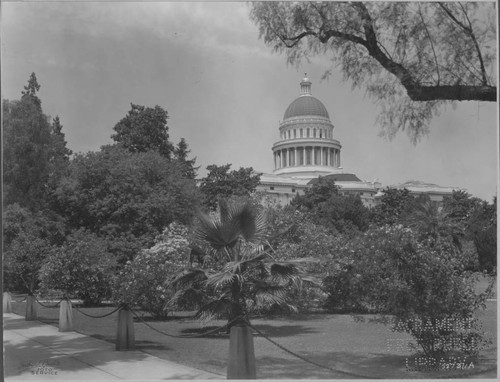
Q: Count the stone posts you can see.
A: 5